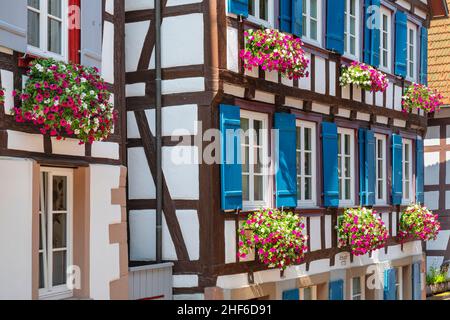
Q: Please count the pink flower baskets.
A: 7